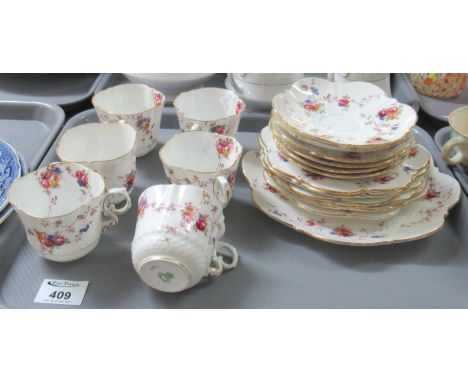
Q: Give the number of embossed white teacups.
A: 6